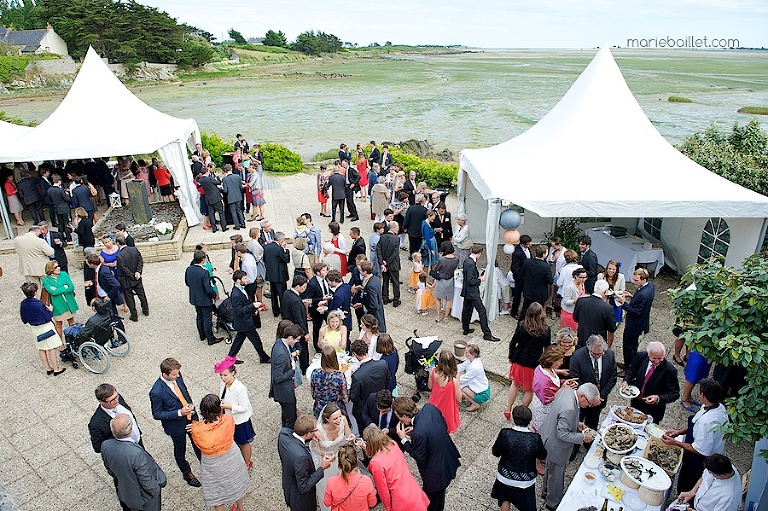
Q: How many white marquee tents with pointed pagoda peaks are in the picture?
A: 2